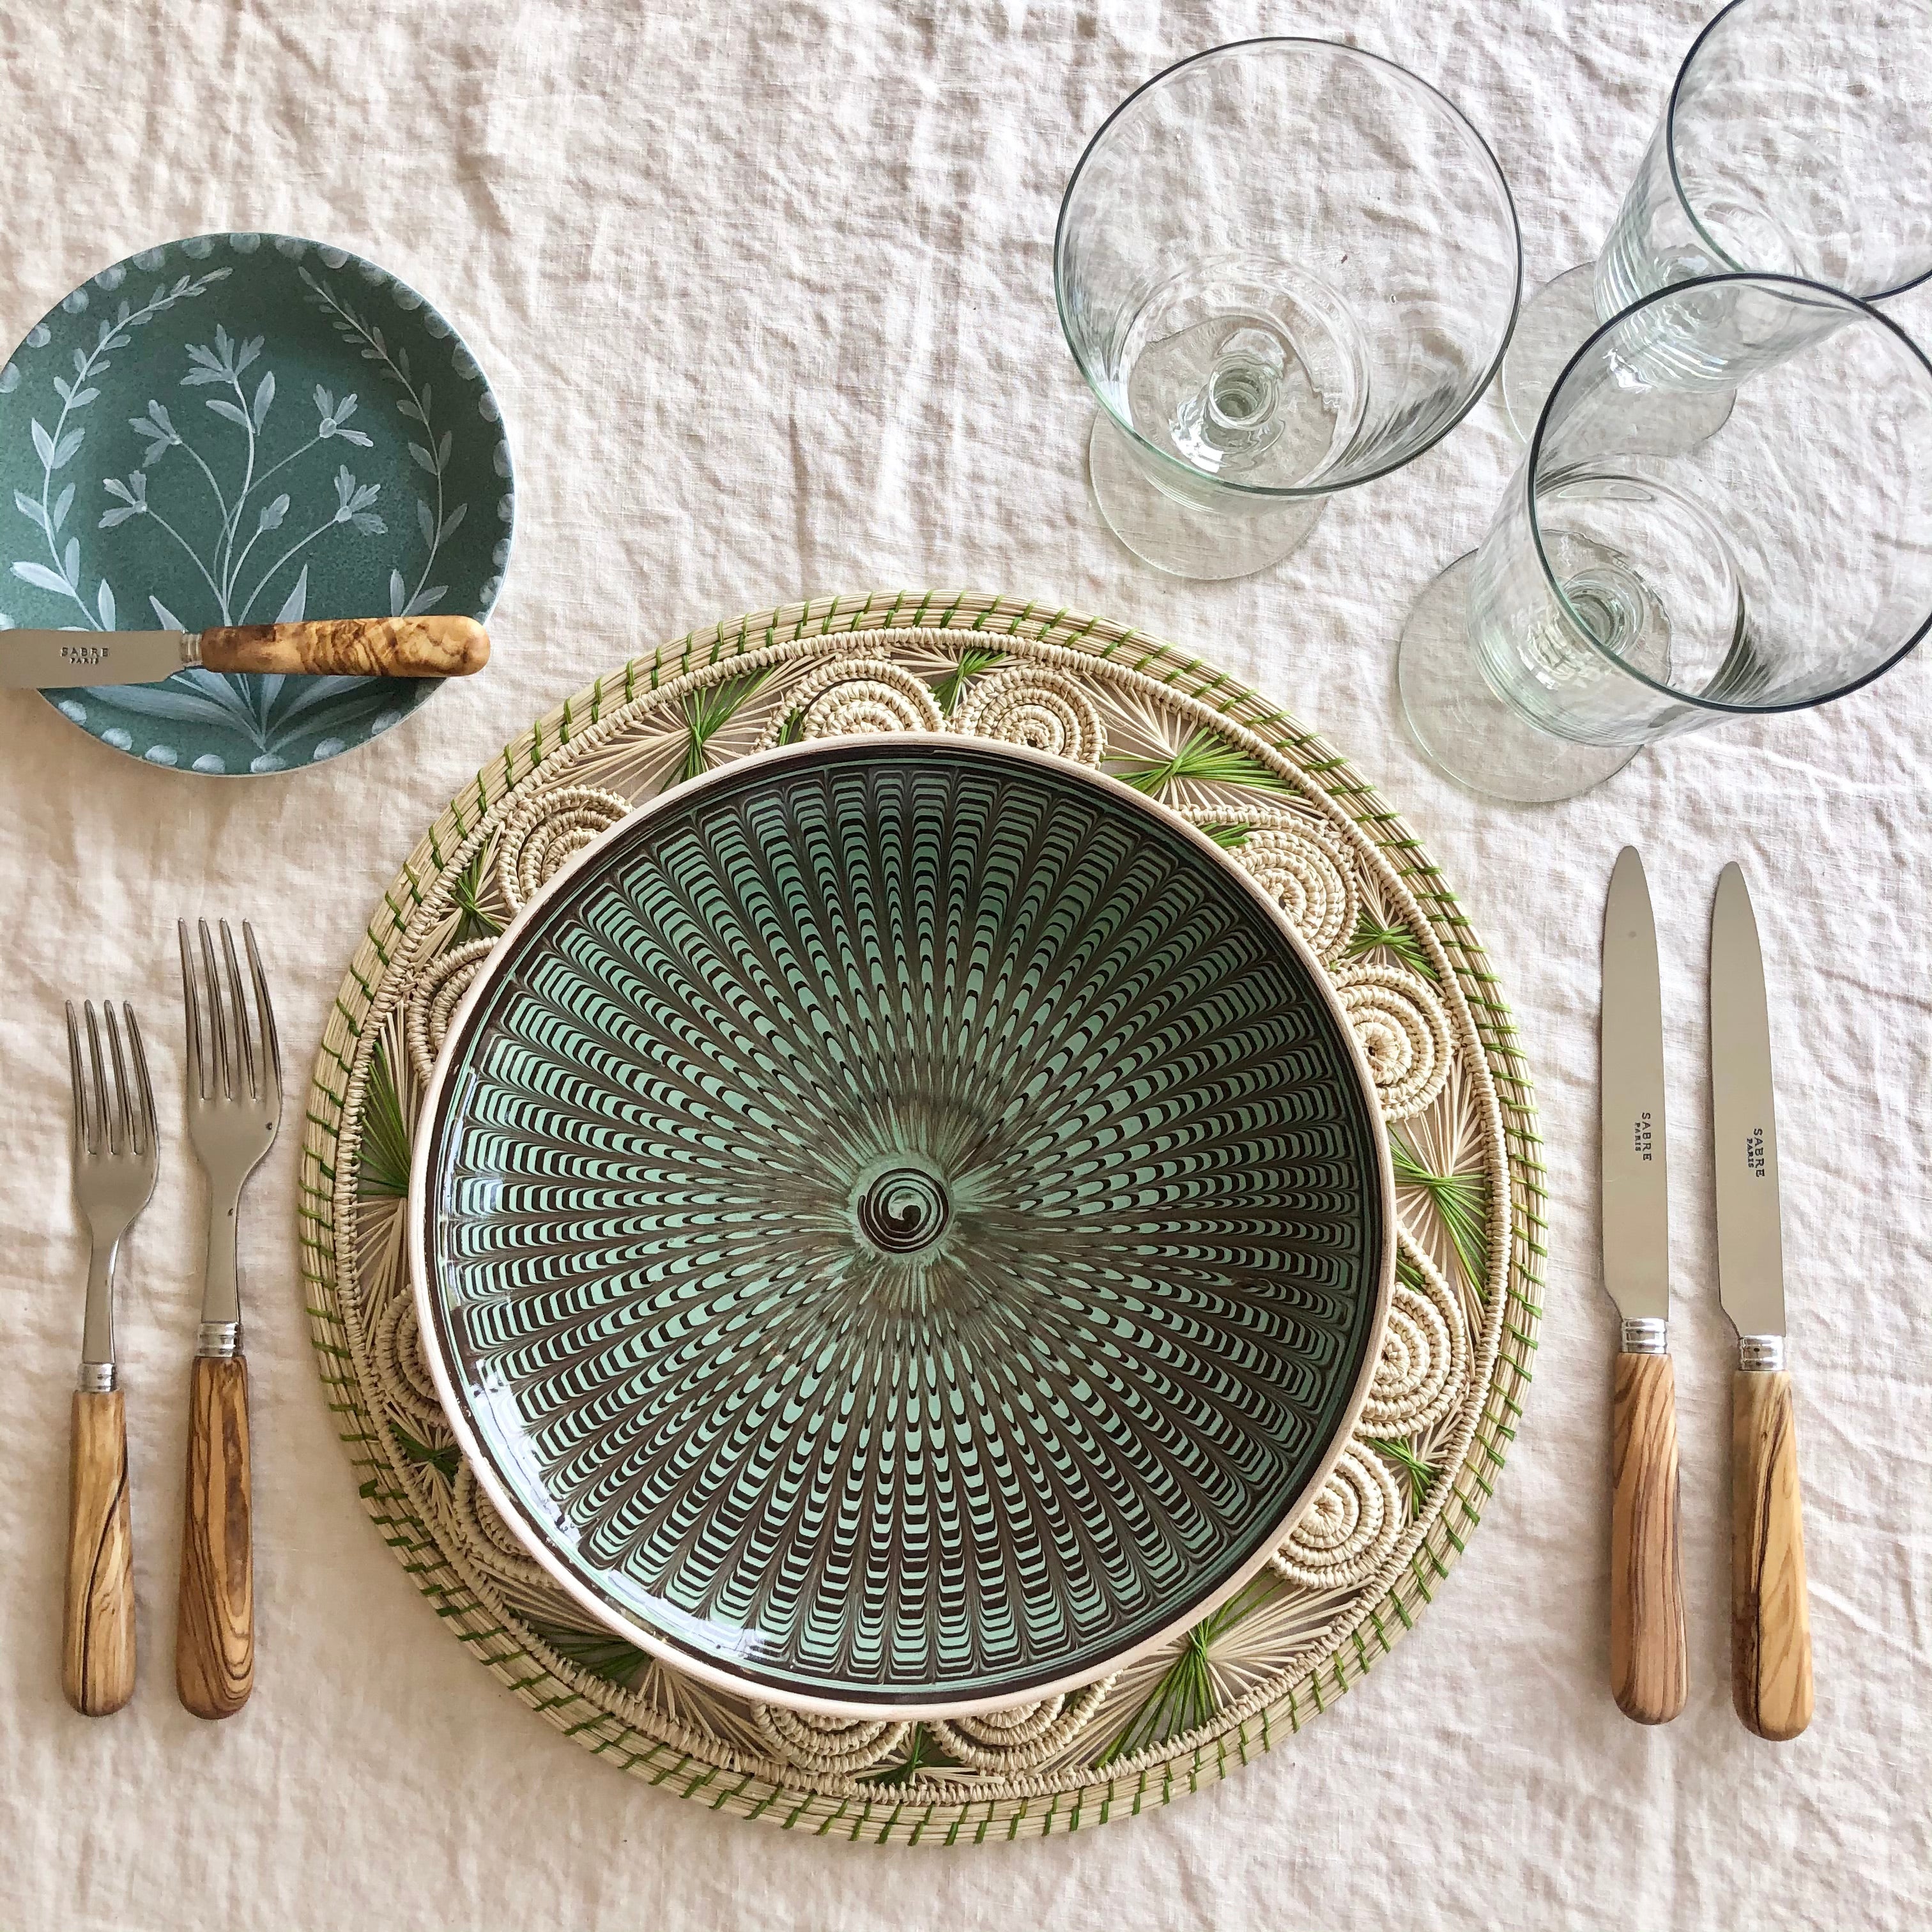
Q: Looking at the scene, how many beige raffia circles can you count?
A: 12